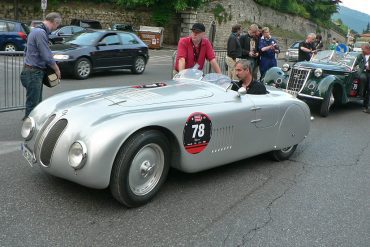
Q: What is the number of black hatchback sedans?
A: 1